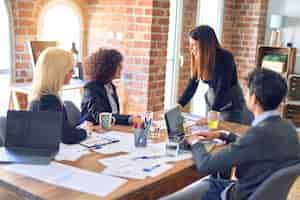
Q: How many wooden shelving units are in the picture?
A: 1